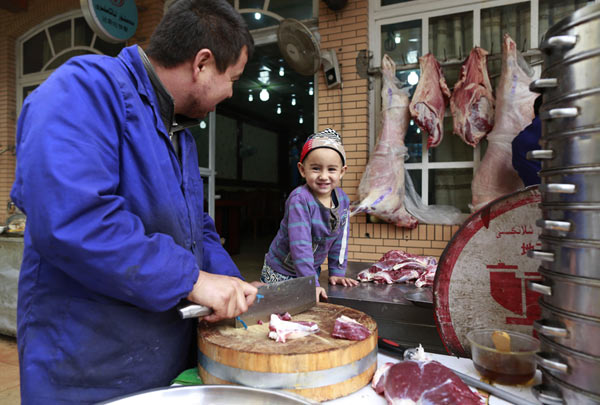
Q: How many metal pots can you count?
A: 11